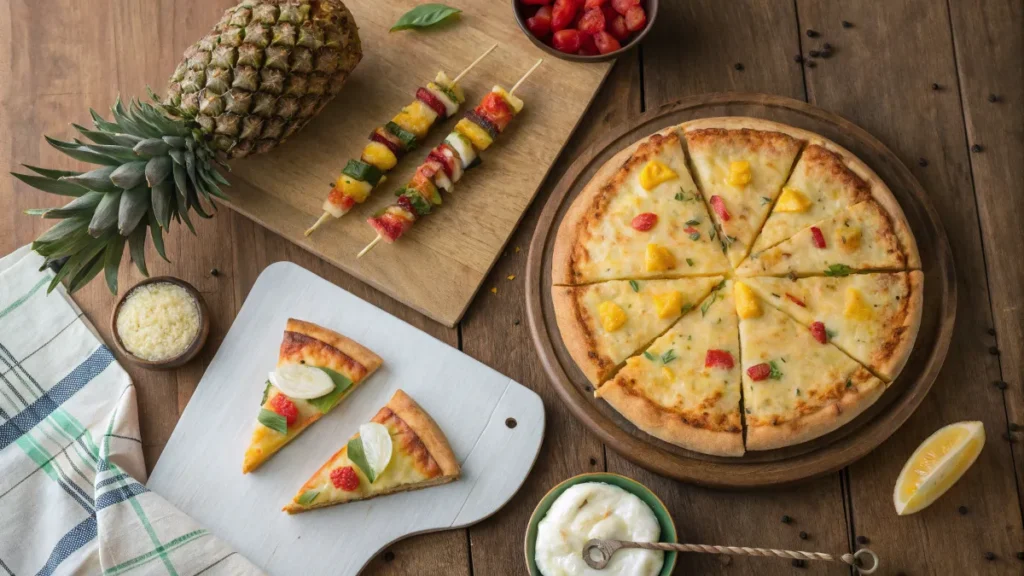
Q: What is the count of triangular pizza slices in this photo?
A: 10